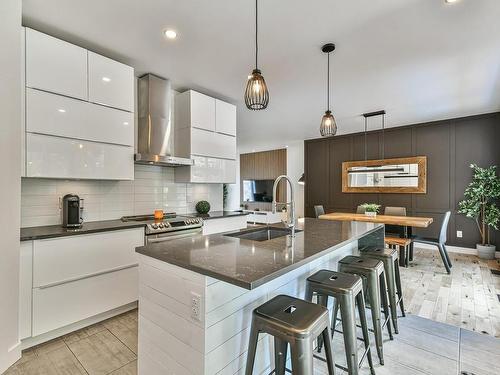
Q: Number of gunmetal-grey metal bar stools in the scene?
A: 4